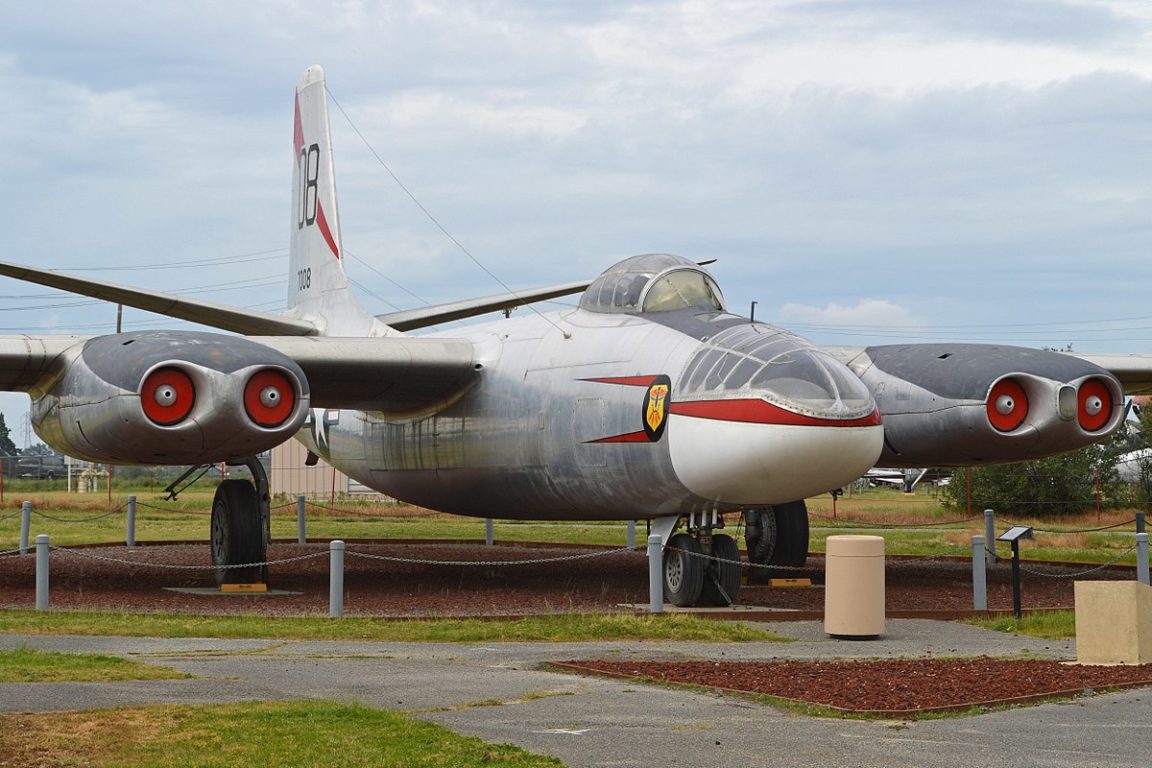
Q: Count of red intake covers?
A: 4